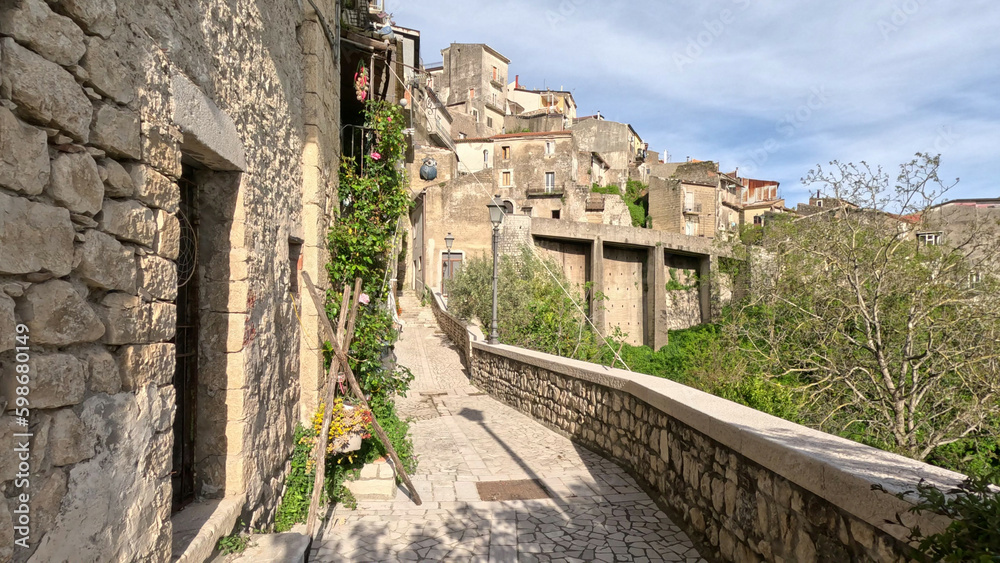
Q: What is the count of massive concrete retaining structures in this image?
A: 1